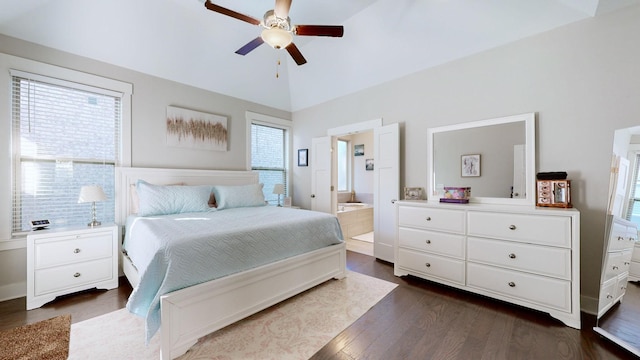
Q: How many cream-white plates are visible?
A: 0